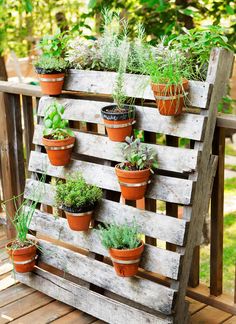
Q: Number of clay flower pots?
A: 8